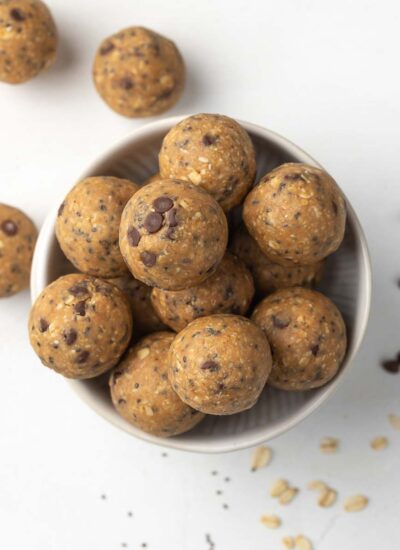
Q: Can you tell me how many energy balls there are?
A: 14